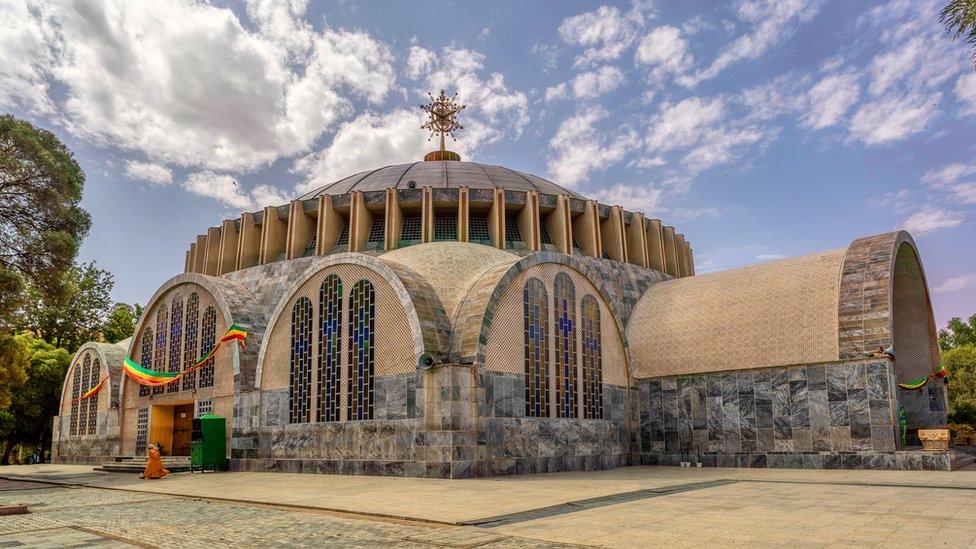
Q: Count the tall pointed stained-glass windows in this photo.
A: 14